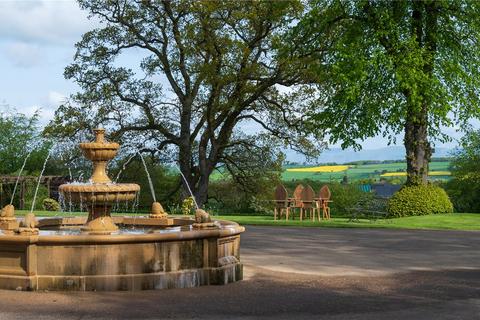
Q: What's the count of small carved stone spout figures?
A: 4